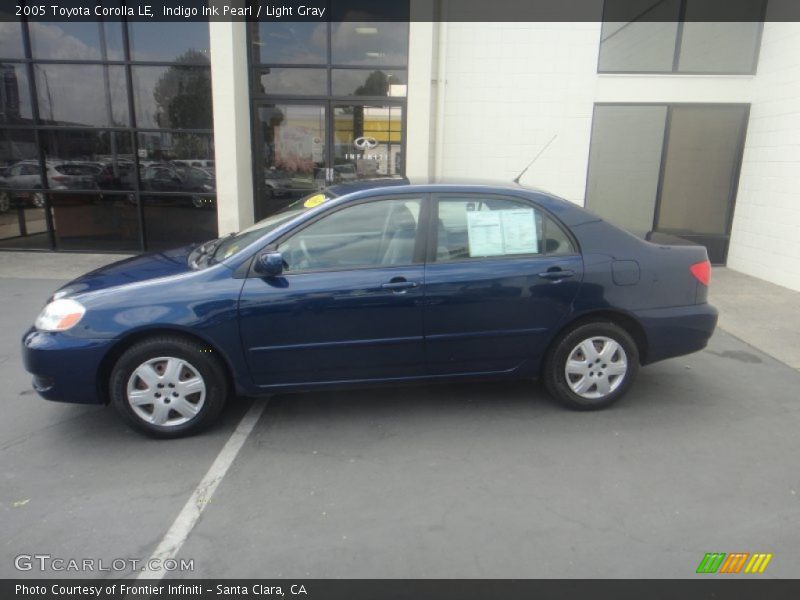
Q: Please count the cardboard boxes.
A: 0